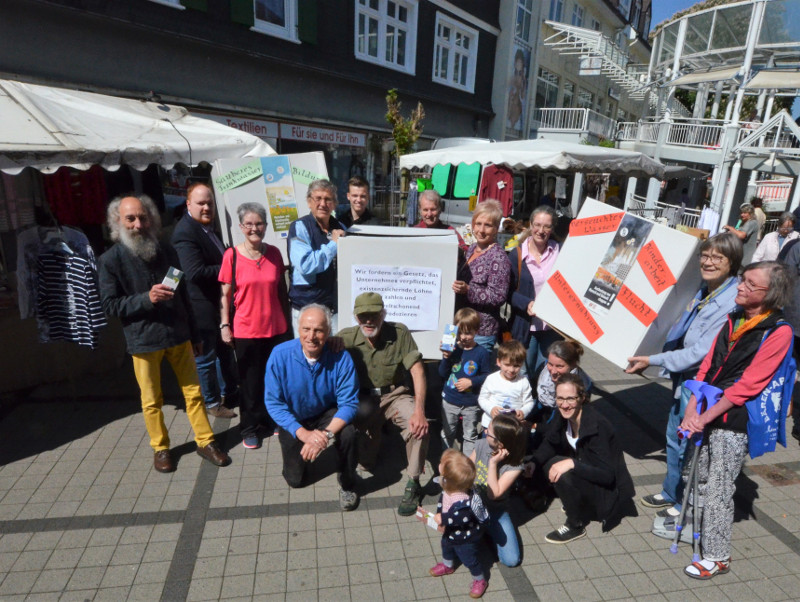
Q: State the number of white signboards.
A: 3